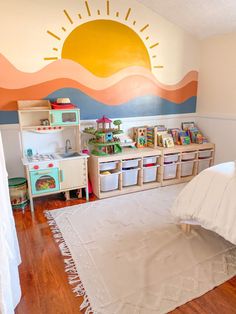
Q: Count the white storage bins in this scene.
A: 12